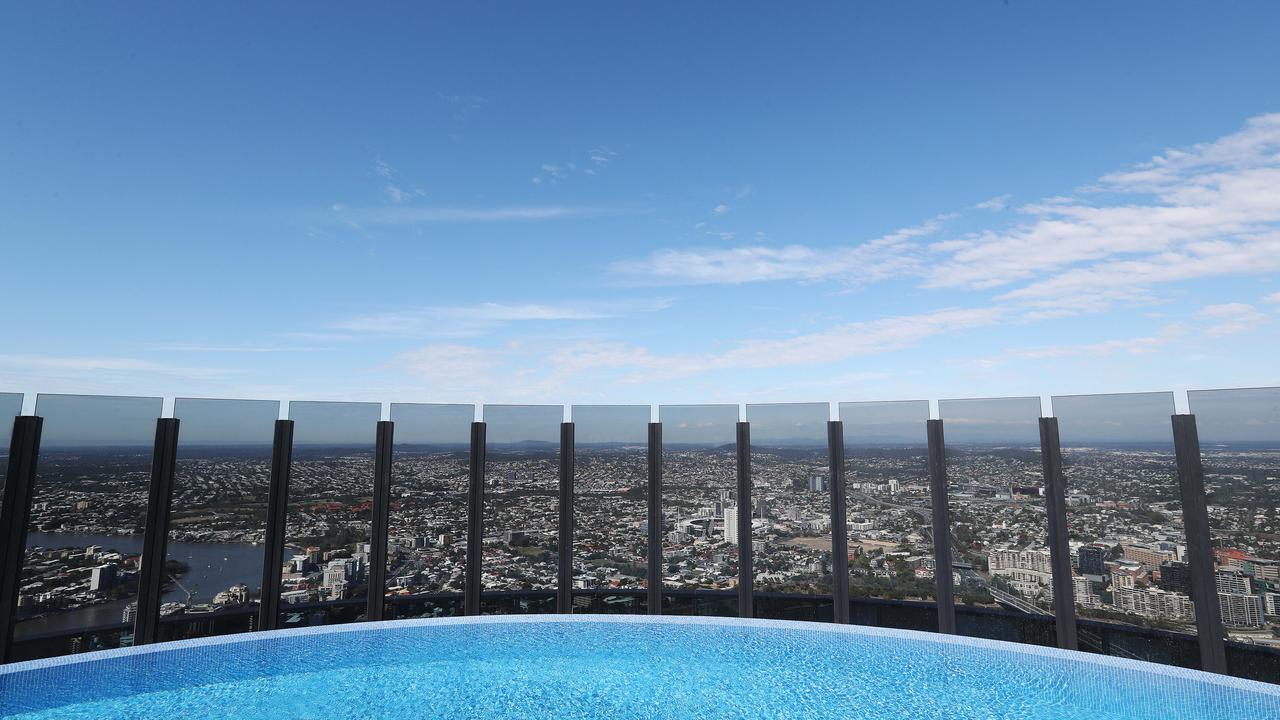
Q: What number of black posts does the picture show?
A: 12